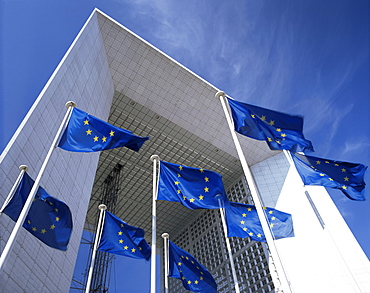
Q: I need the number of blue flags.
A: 8